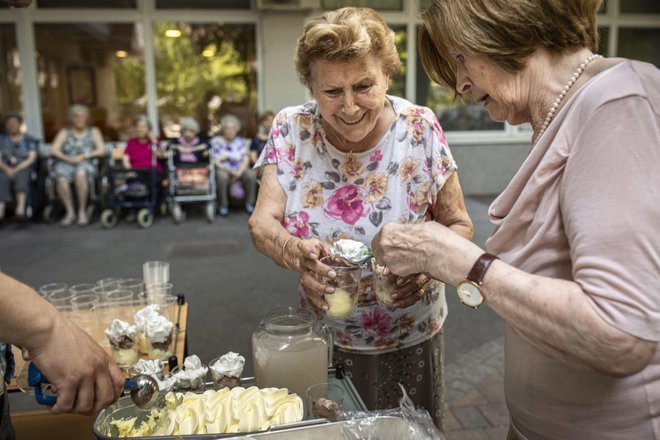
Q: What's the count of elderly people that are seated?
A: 6